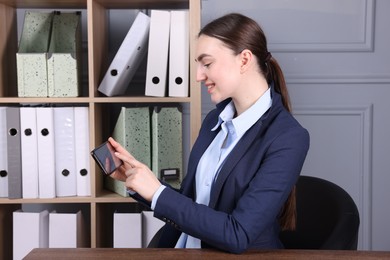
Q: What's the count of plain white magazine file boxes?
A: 4